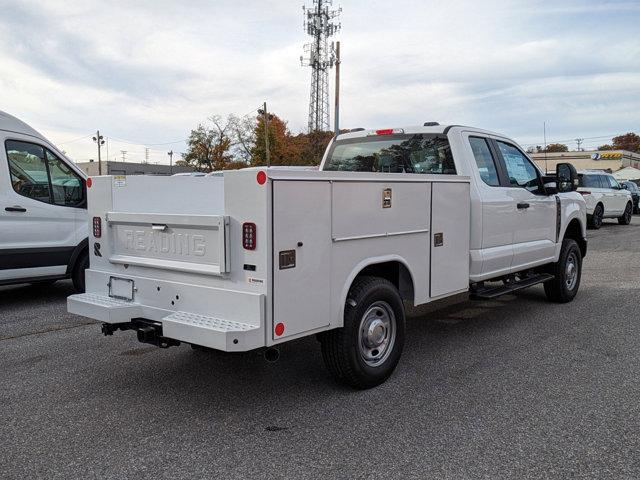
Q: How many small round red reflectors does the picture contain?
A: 3